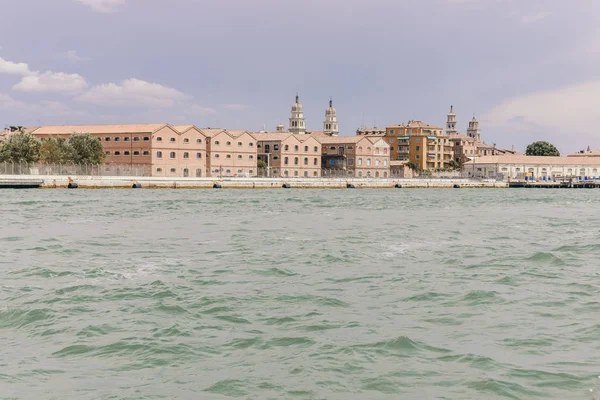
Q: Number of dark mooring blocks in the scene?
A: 7